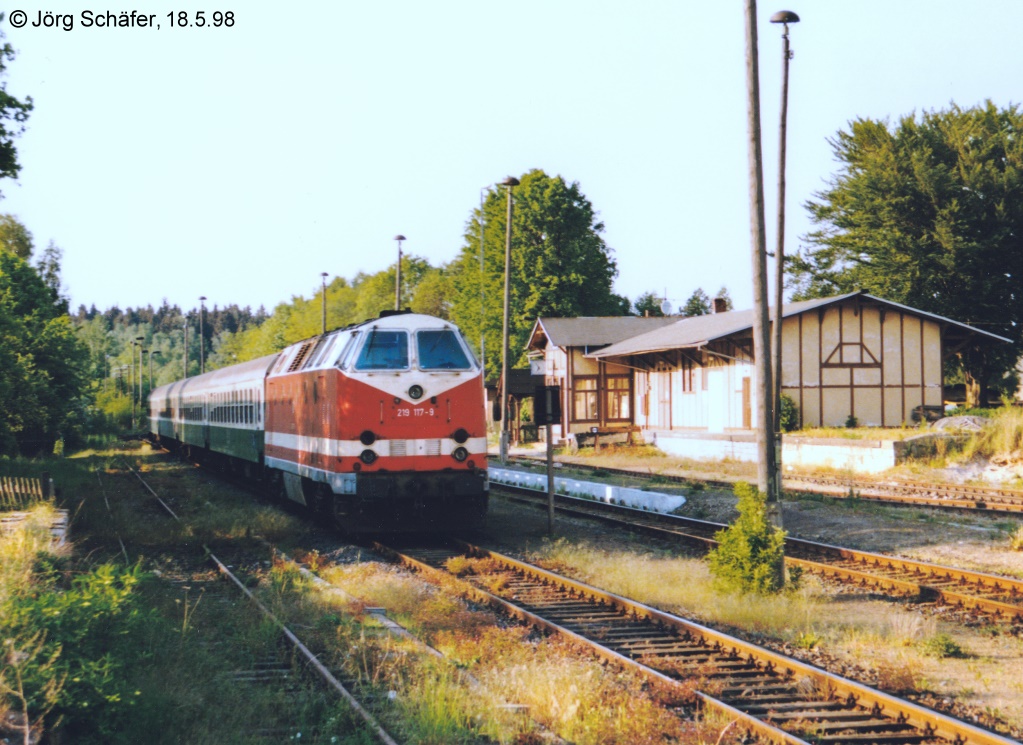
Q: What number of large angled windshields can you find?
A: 2